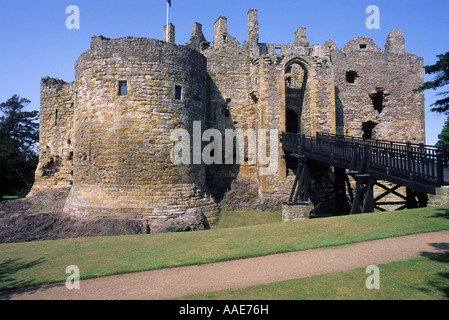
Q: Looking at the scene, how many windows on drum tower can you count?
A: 2